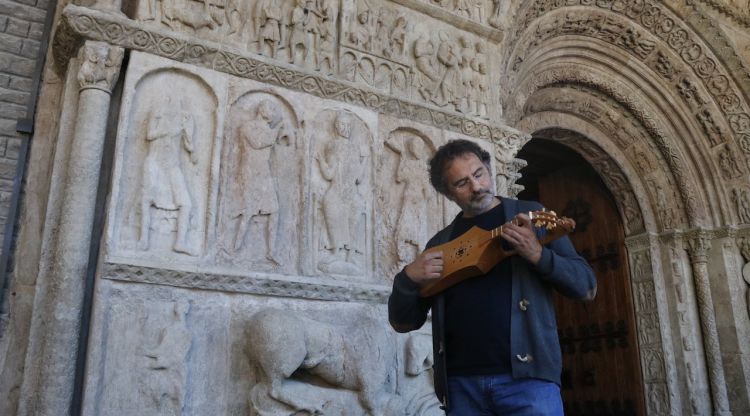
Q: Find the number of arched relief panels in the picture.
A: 4